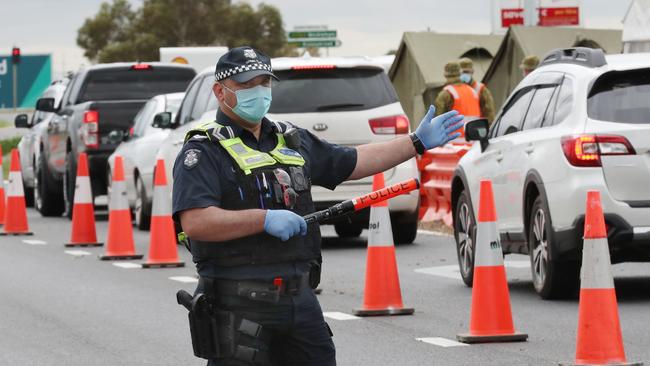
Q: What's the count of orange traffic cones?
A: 8